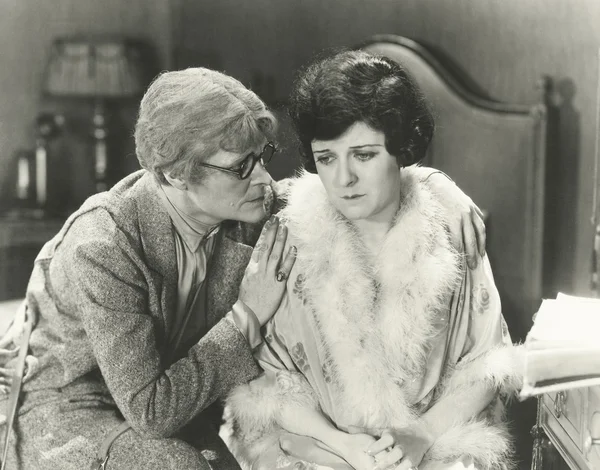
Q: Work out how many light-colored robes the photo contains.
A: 1